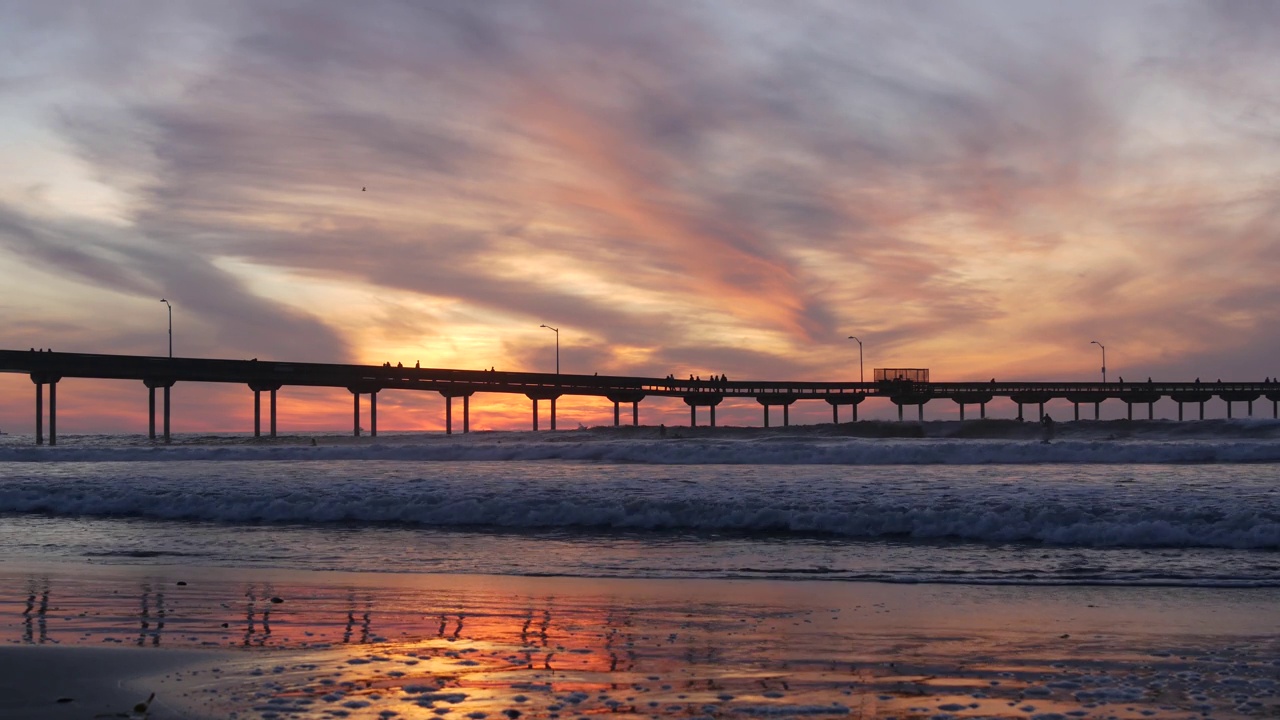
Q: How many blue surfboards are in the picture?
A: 0